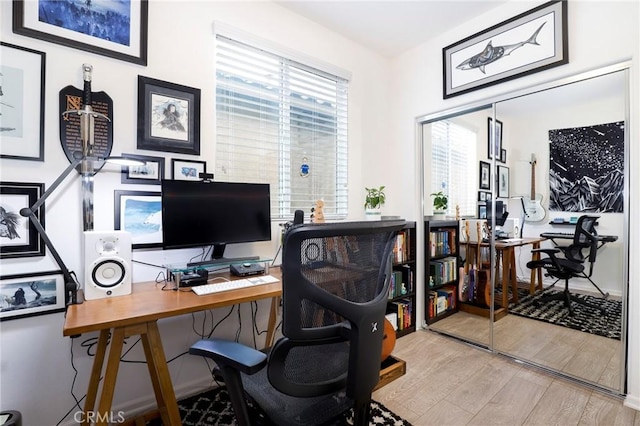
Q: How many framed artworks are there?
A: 9